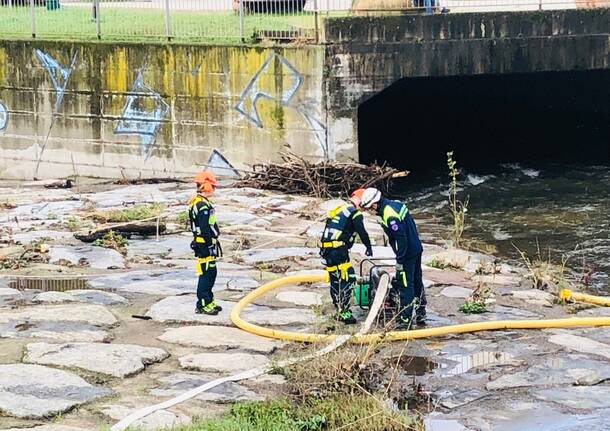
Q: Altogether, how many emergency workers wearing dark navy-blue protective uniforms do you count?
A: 3